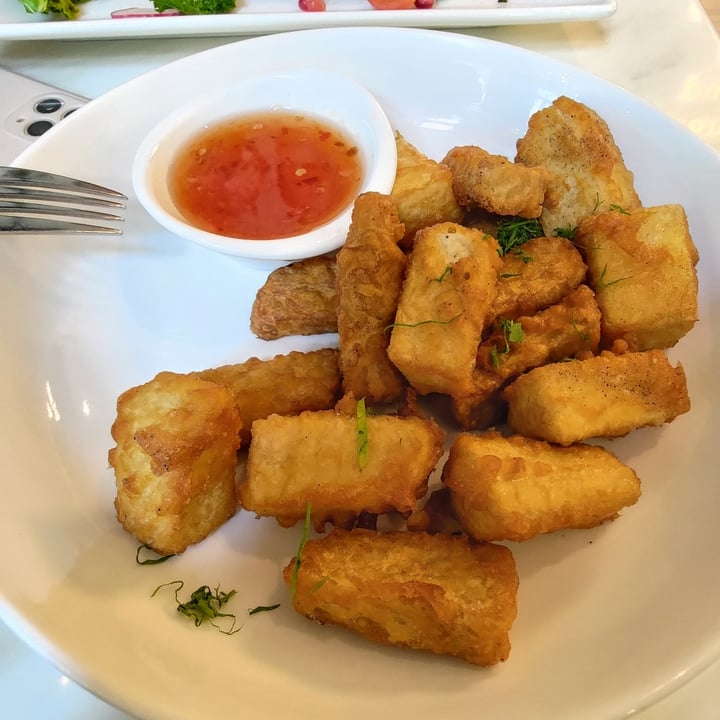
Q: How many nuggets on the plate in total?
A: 15